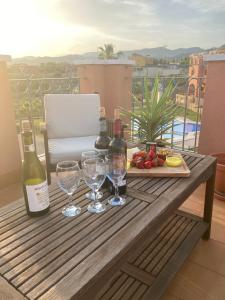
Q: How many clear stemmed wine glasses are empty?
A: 4